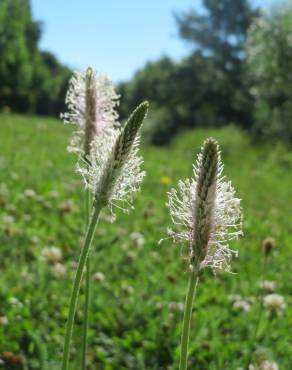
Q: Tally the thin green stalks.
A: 3